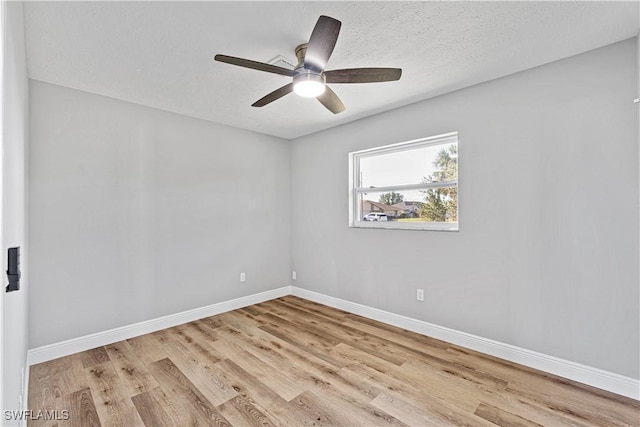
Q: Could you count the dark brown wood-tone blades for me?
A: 5